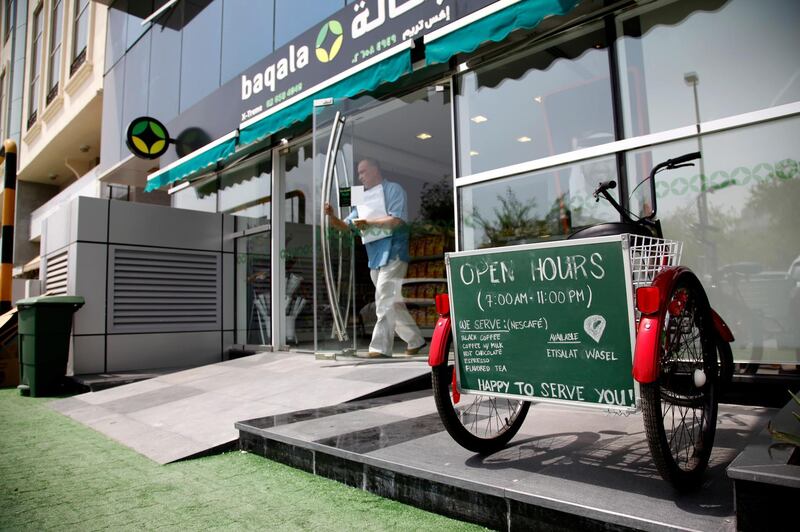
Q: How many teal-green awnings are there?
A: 3